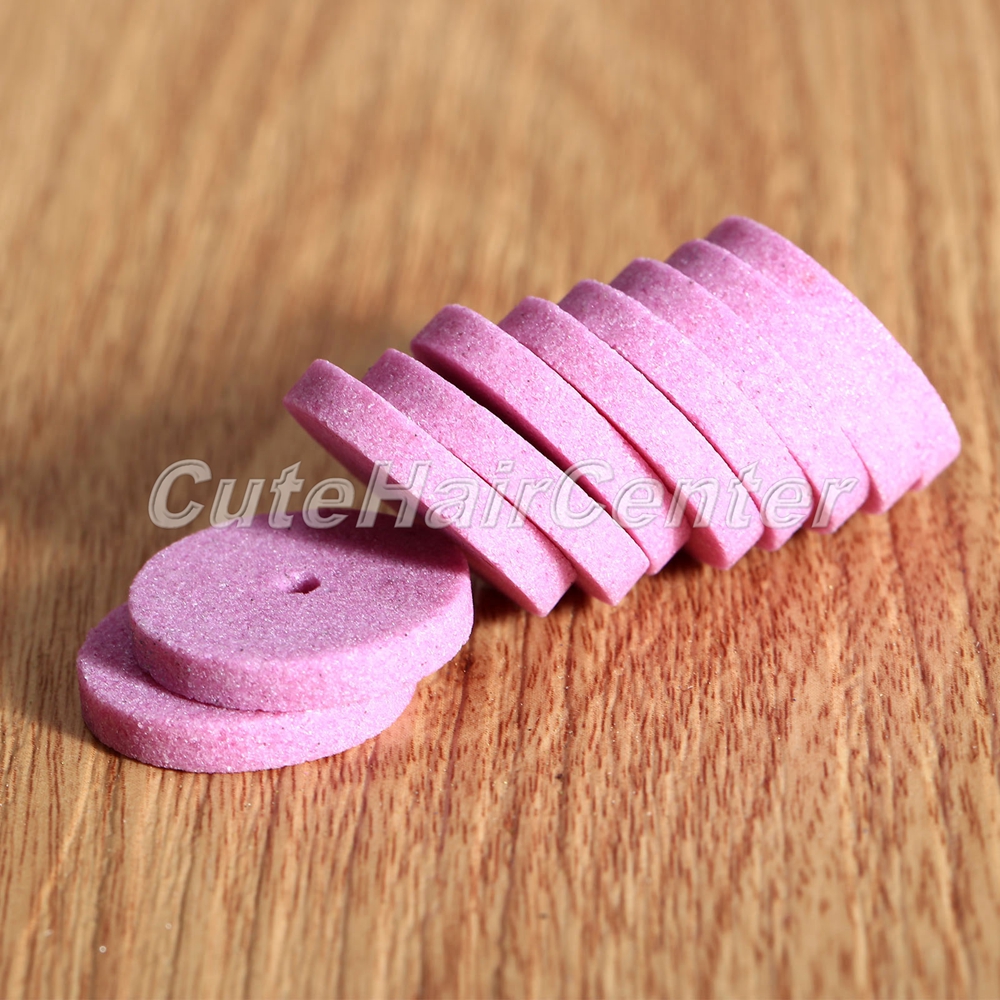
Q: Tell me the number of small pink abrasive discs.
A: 10